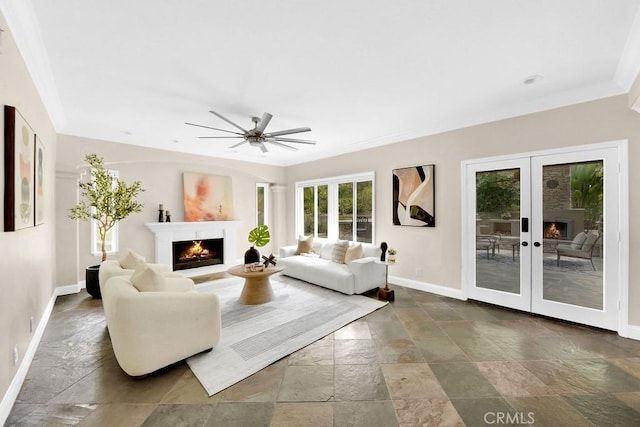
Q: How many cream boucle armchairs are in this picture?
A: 2